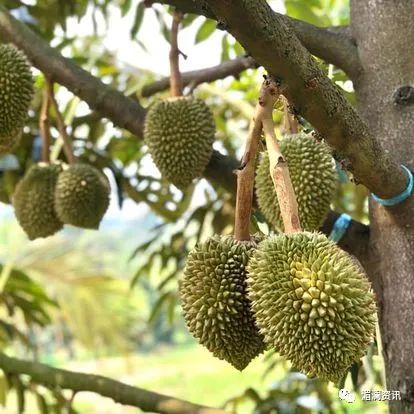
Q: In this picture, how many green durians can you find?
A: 7